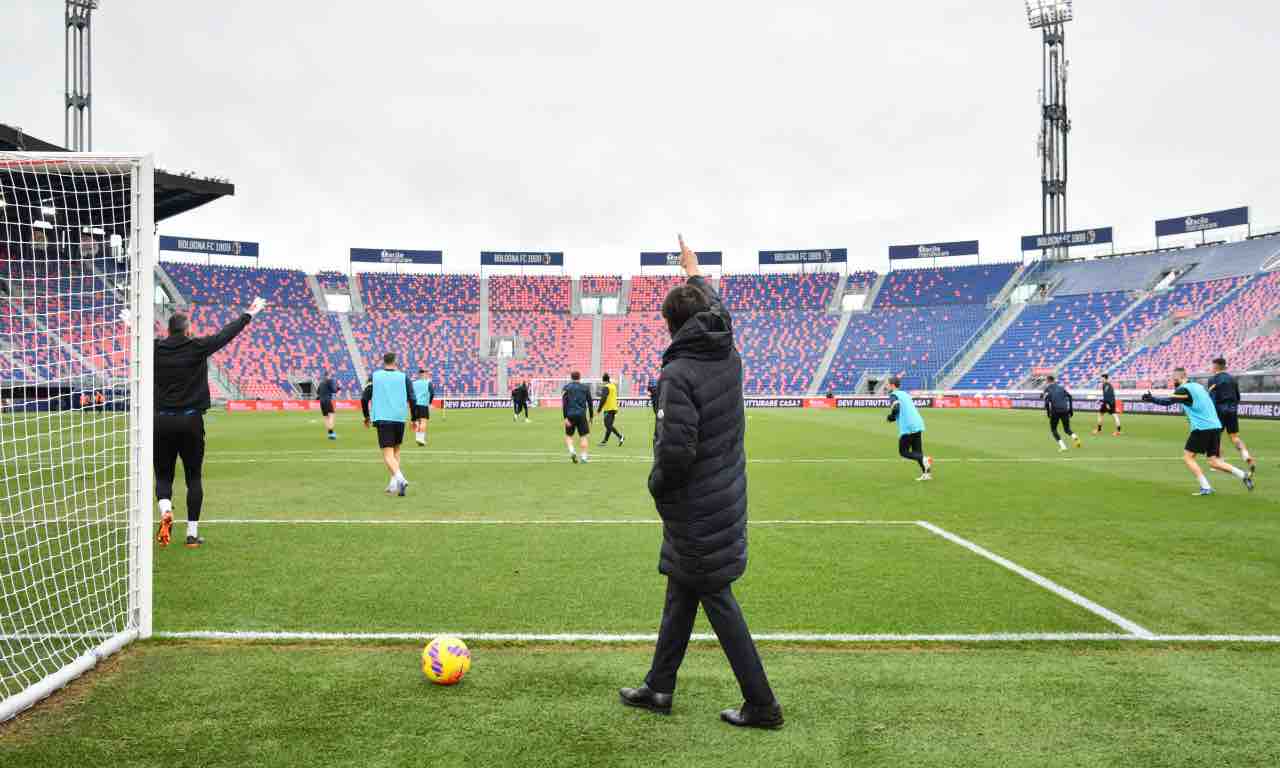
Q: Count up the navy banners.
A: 8